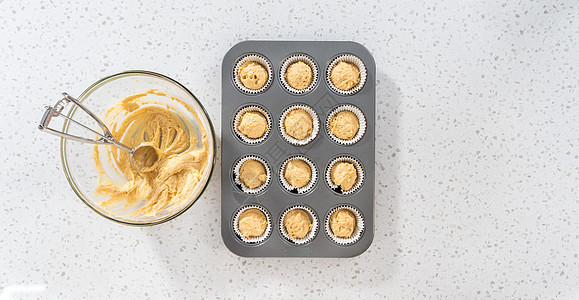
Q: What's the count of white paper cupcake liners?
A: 12